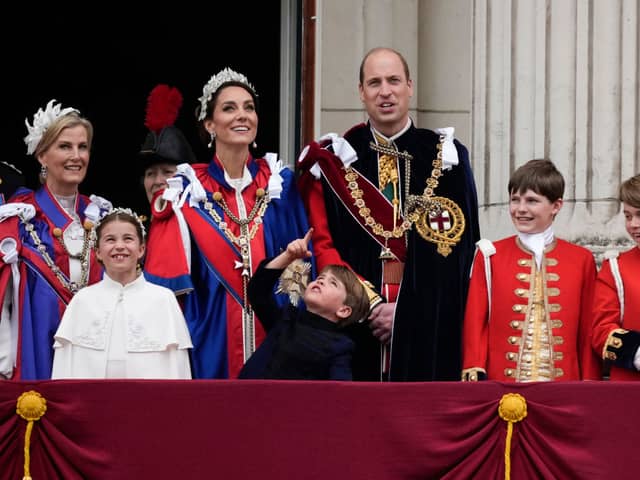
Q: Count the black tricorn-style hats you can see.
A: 1